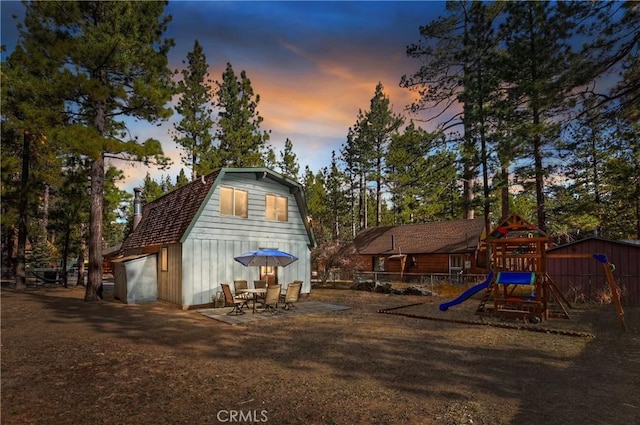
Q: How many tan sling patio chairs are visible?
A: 6